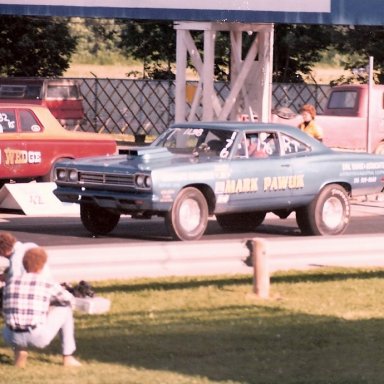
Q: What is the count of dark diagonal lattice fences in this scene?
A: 1